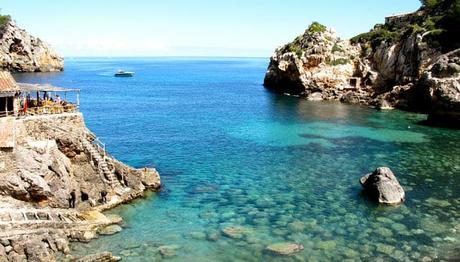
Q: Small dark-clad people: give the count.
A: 2